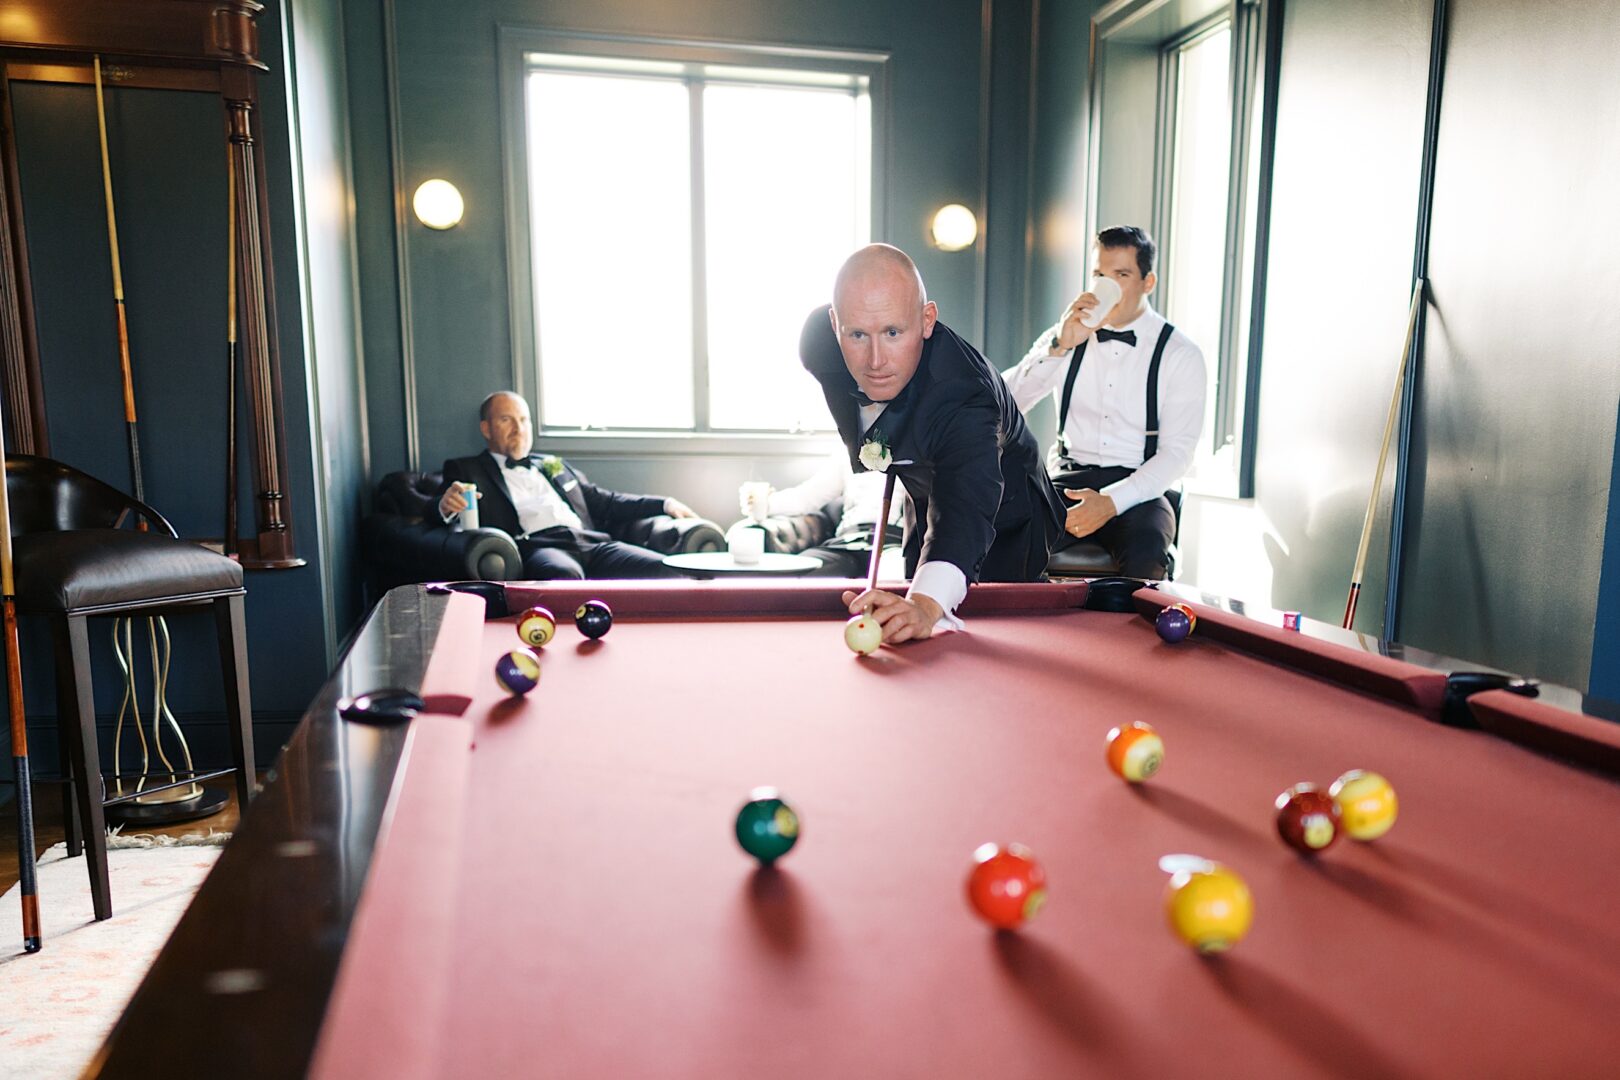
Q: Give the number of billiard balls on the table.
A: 12